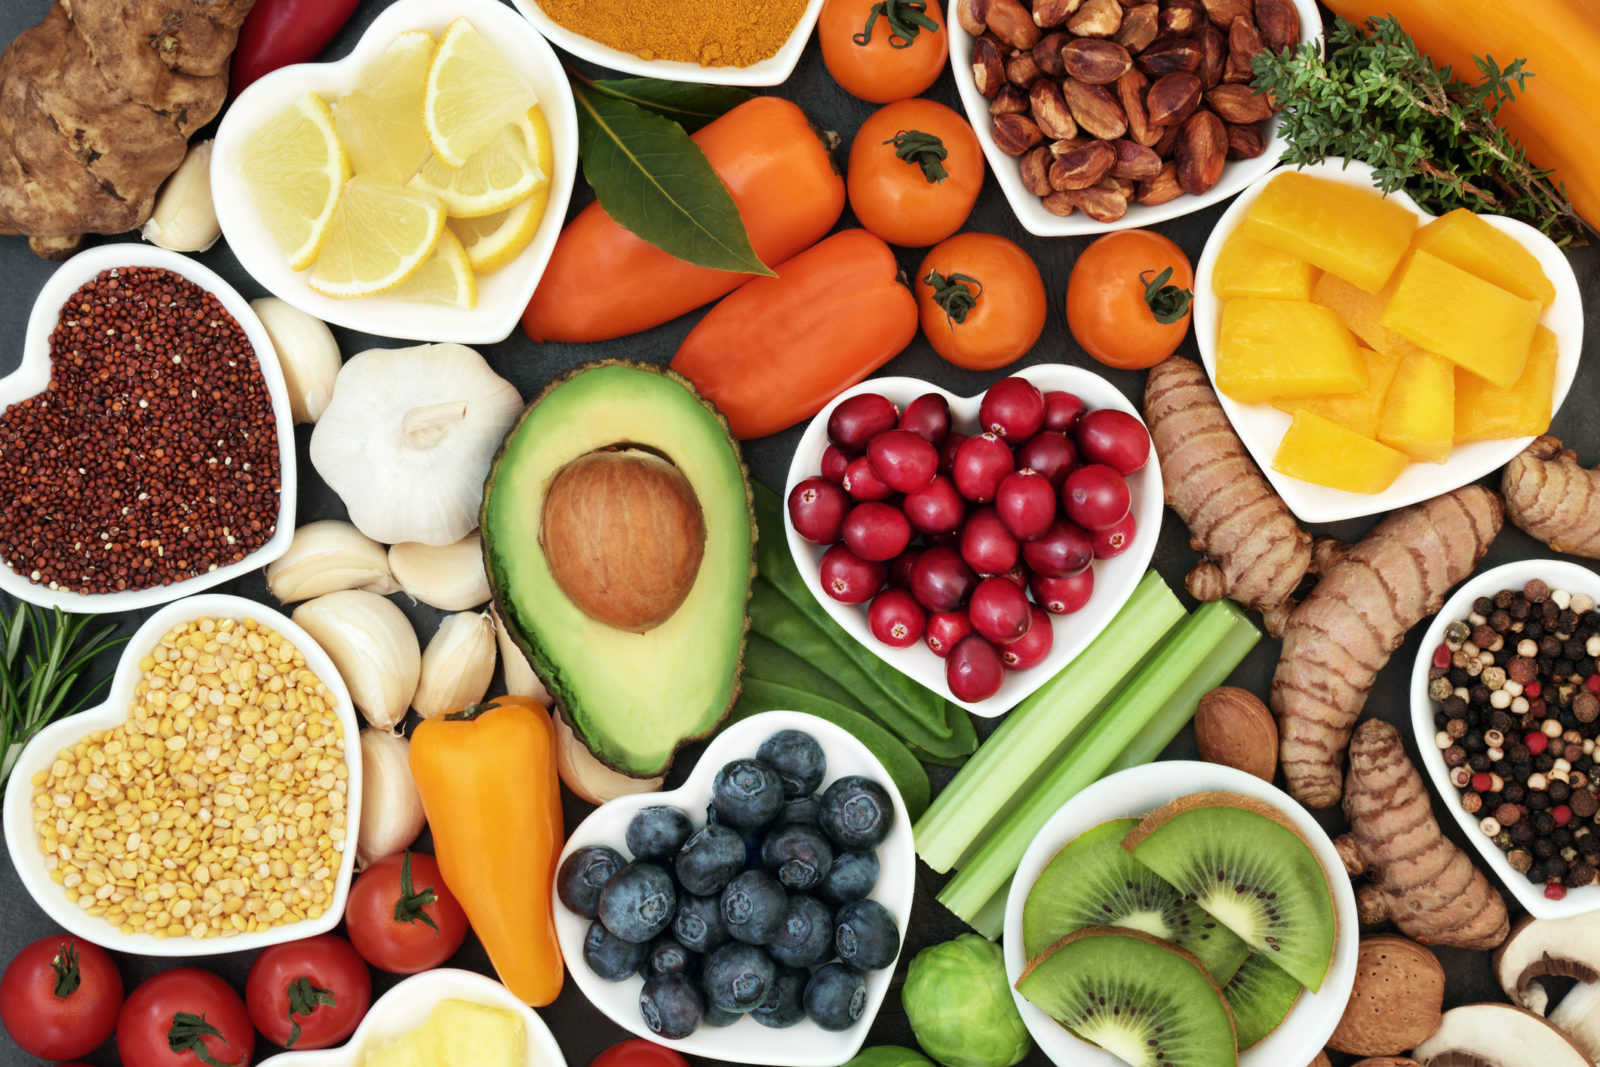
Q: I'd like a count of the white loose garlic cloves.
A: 9